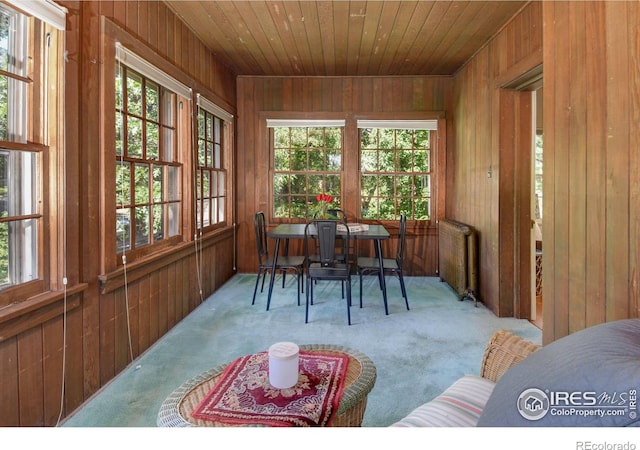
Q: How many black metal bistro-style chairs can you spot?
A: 4